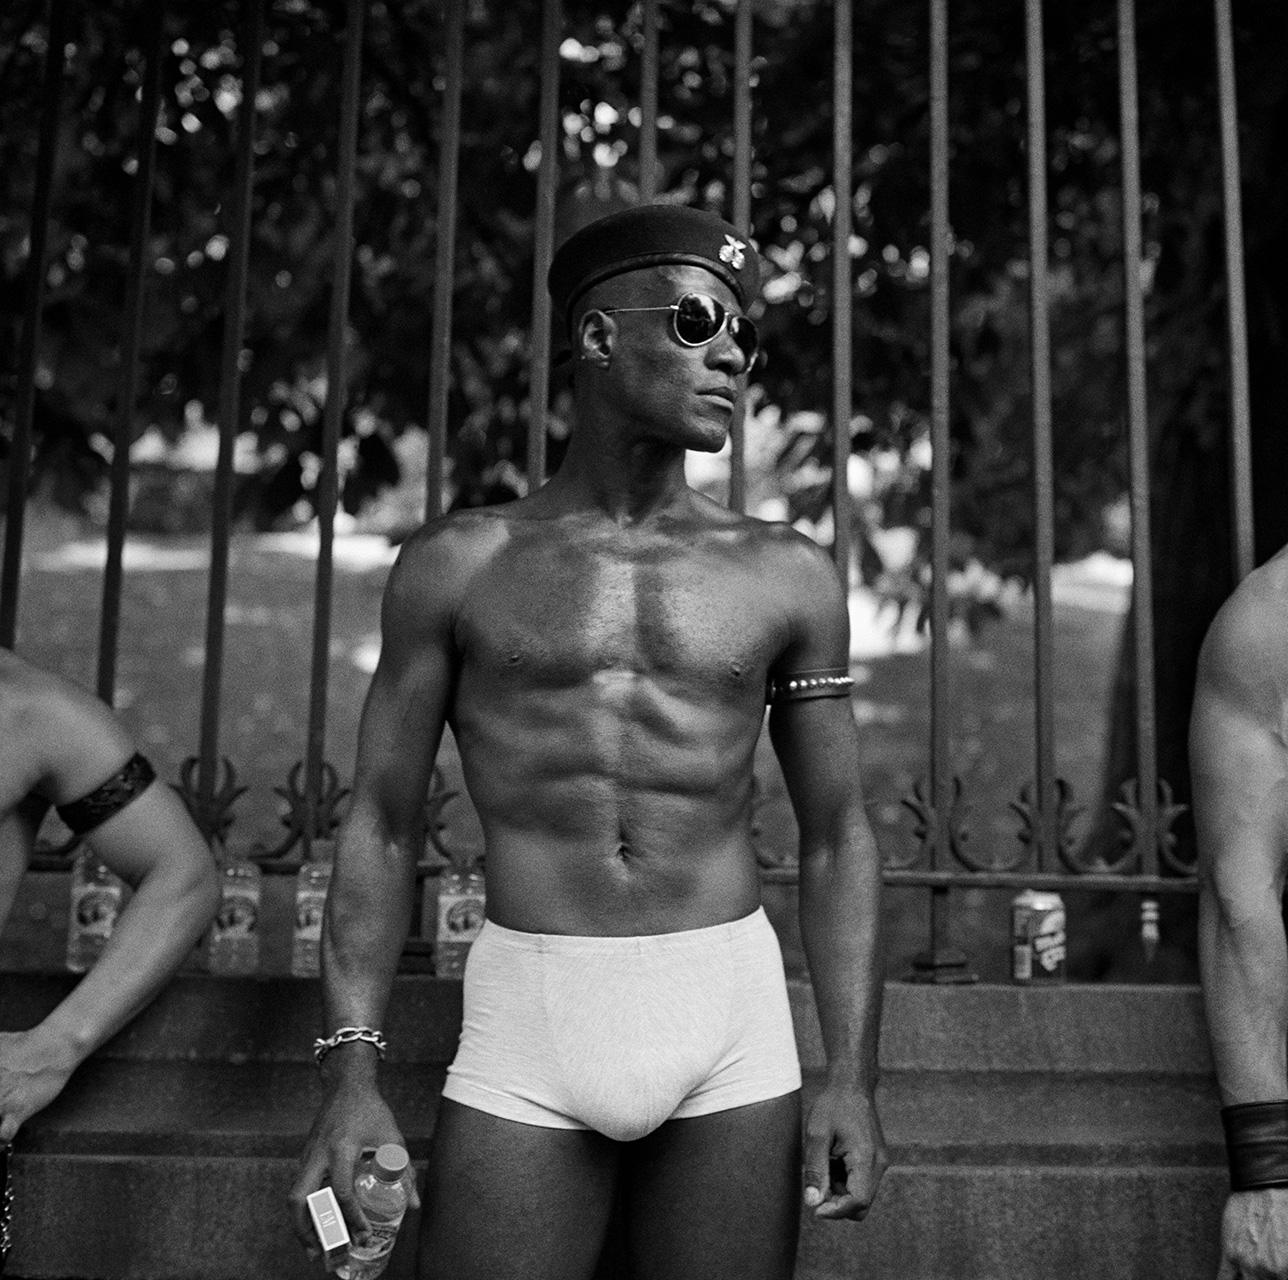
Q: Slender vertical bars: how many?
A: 13